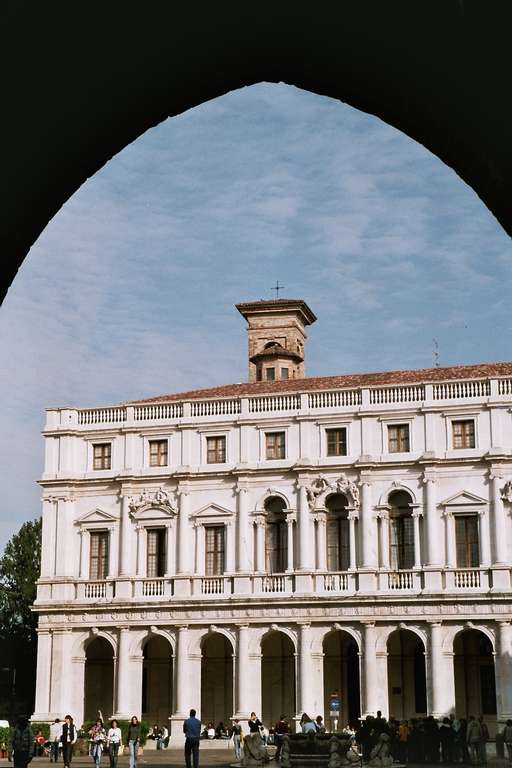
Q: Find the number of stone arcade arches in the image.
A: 7